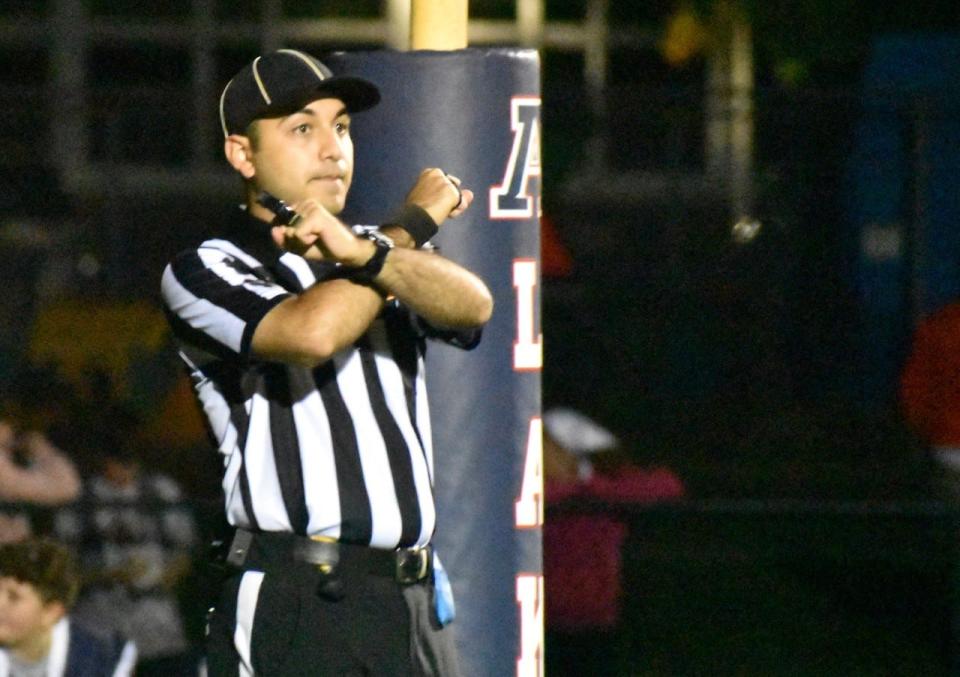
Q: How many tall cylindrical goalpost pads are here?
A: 1